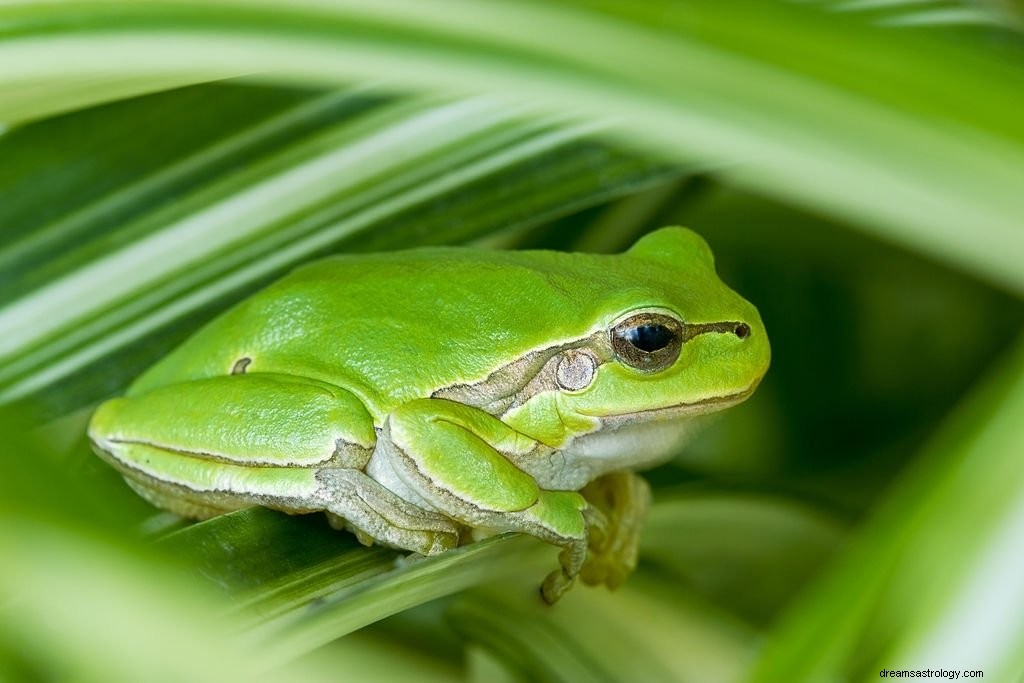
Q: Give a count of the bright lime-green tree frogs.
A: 1